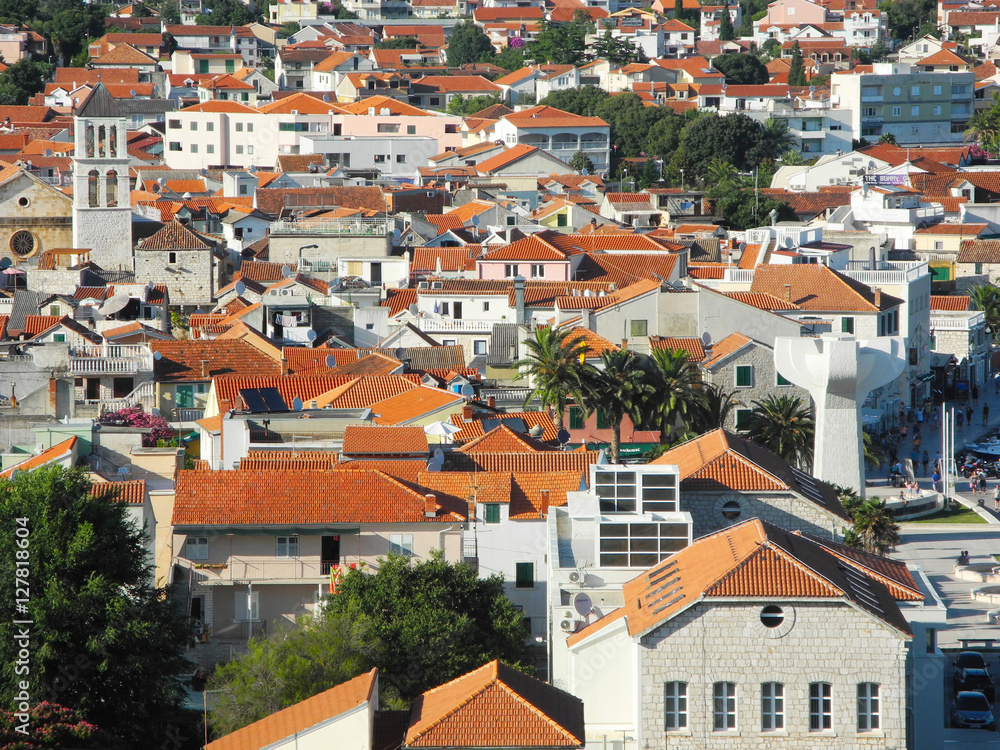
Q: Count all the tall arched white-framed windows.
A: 5